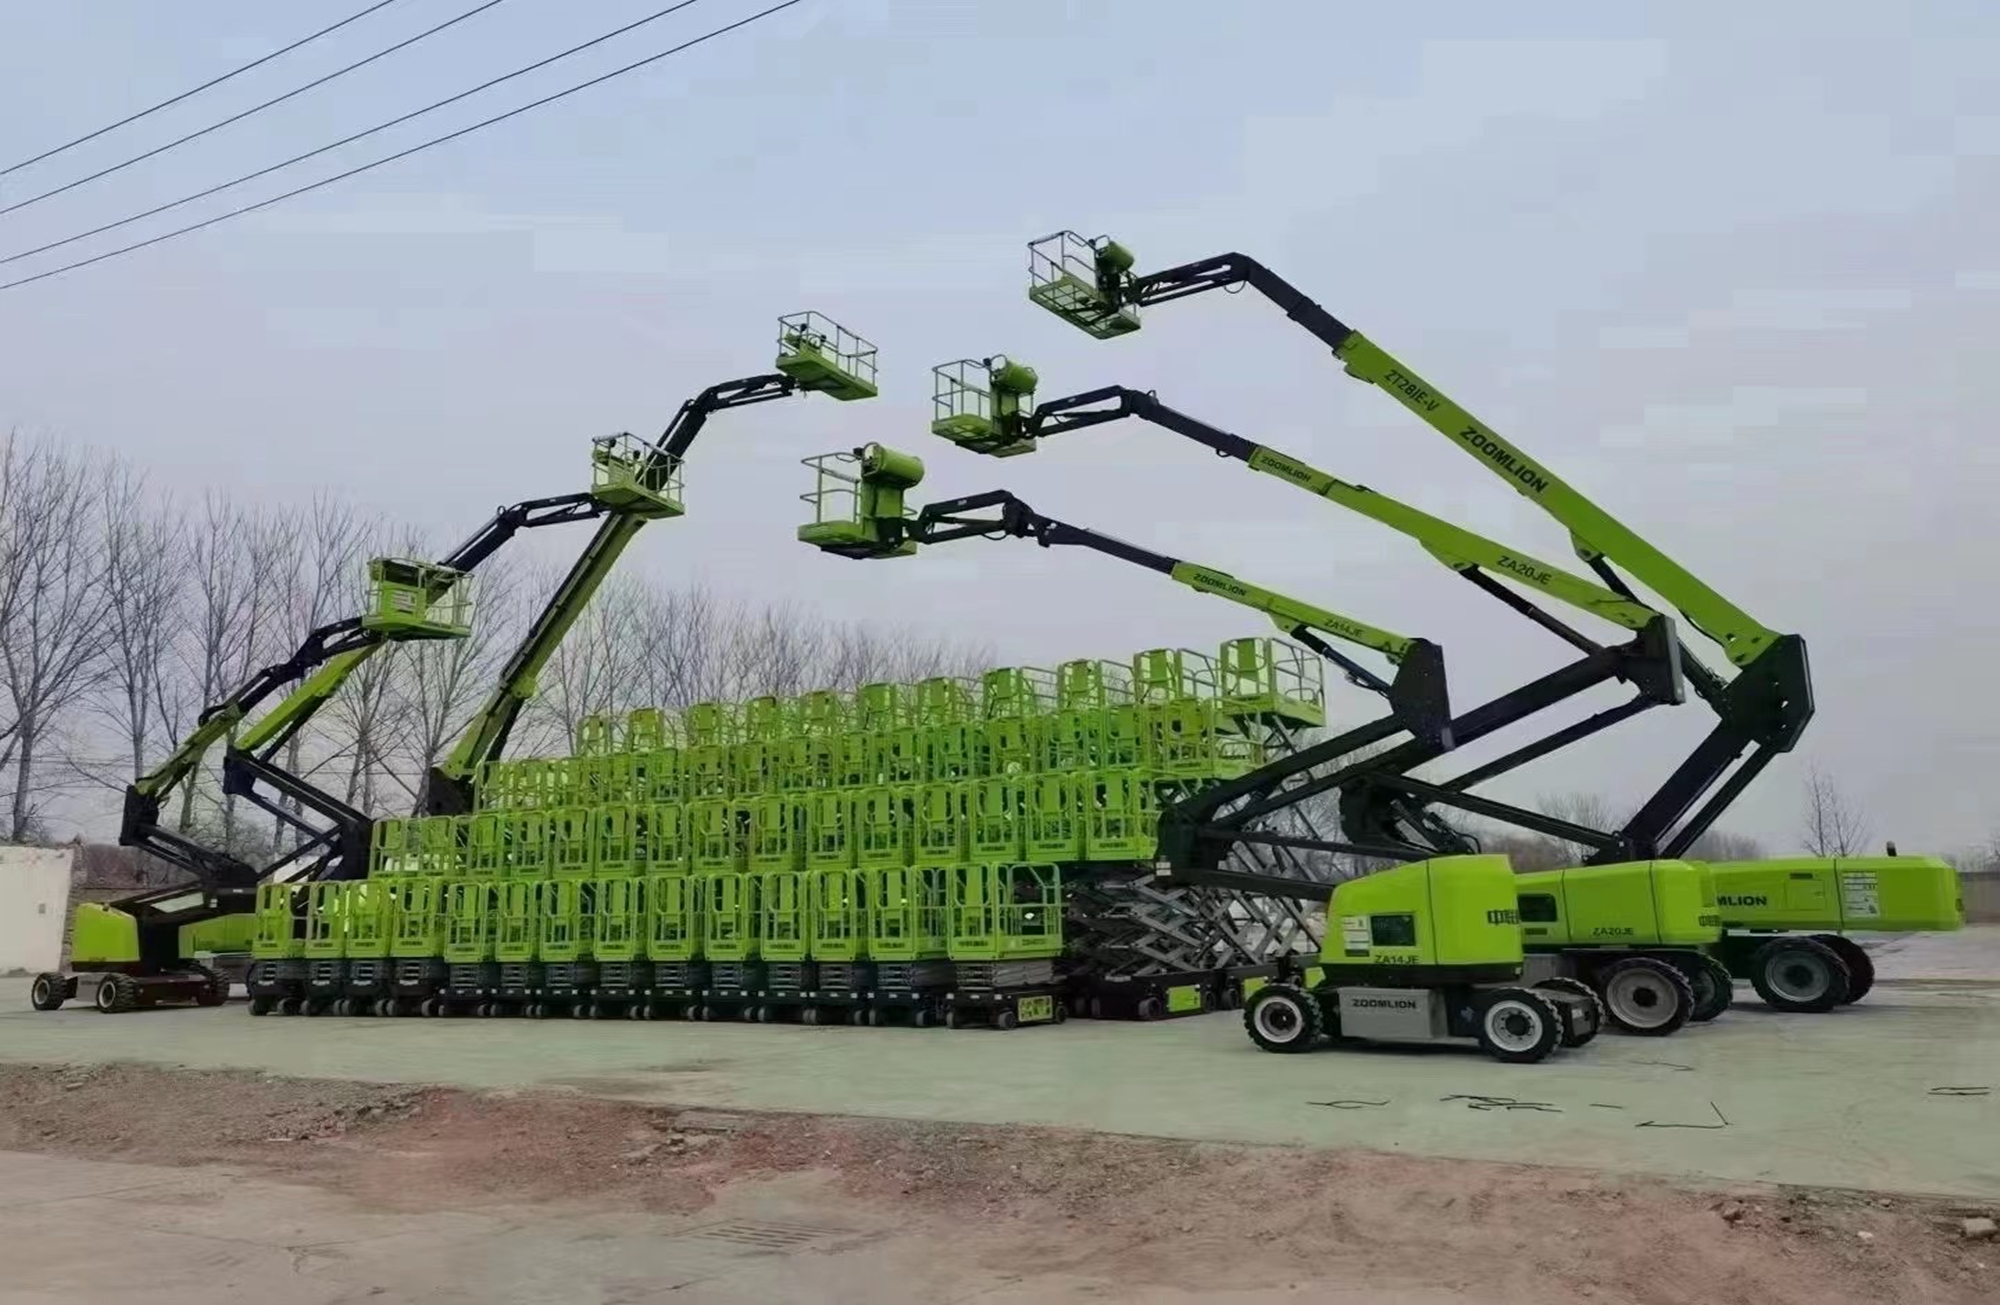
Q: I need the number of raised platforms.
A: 6